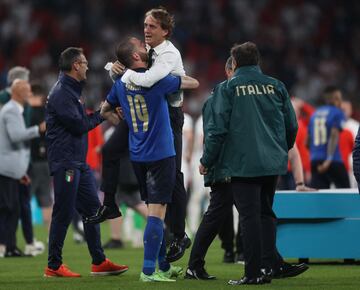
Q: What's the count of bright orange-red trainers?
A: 2